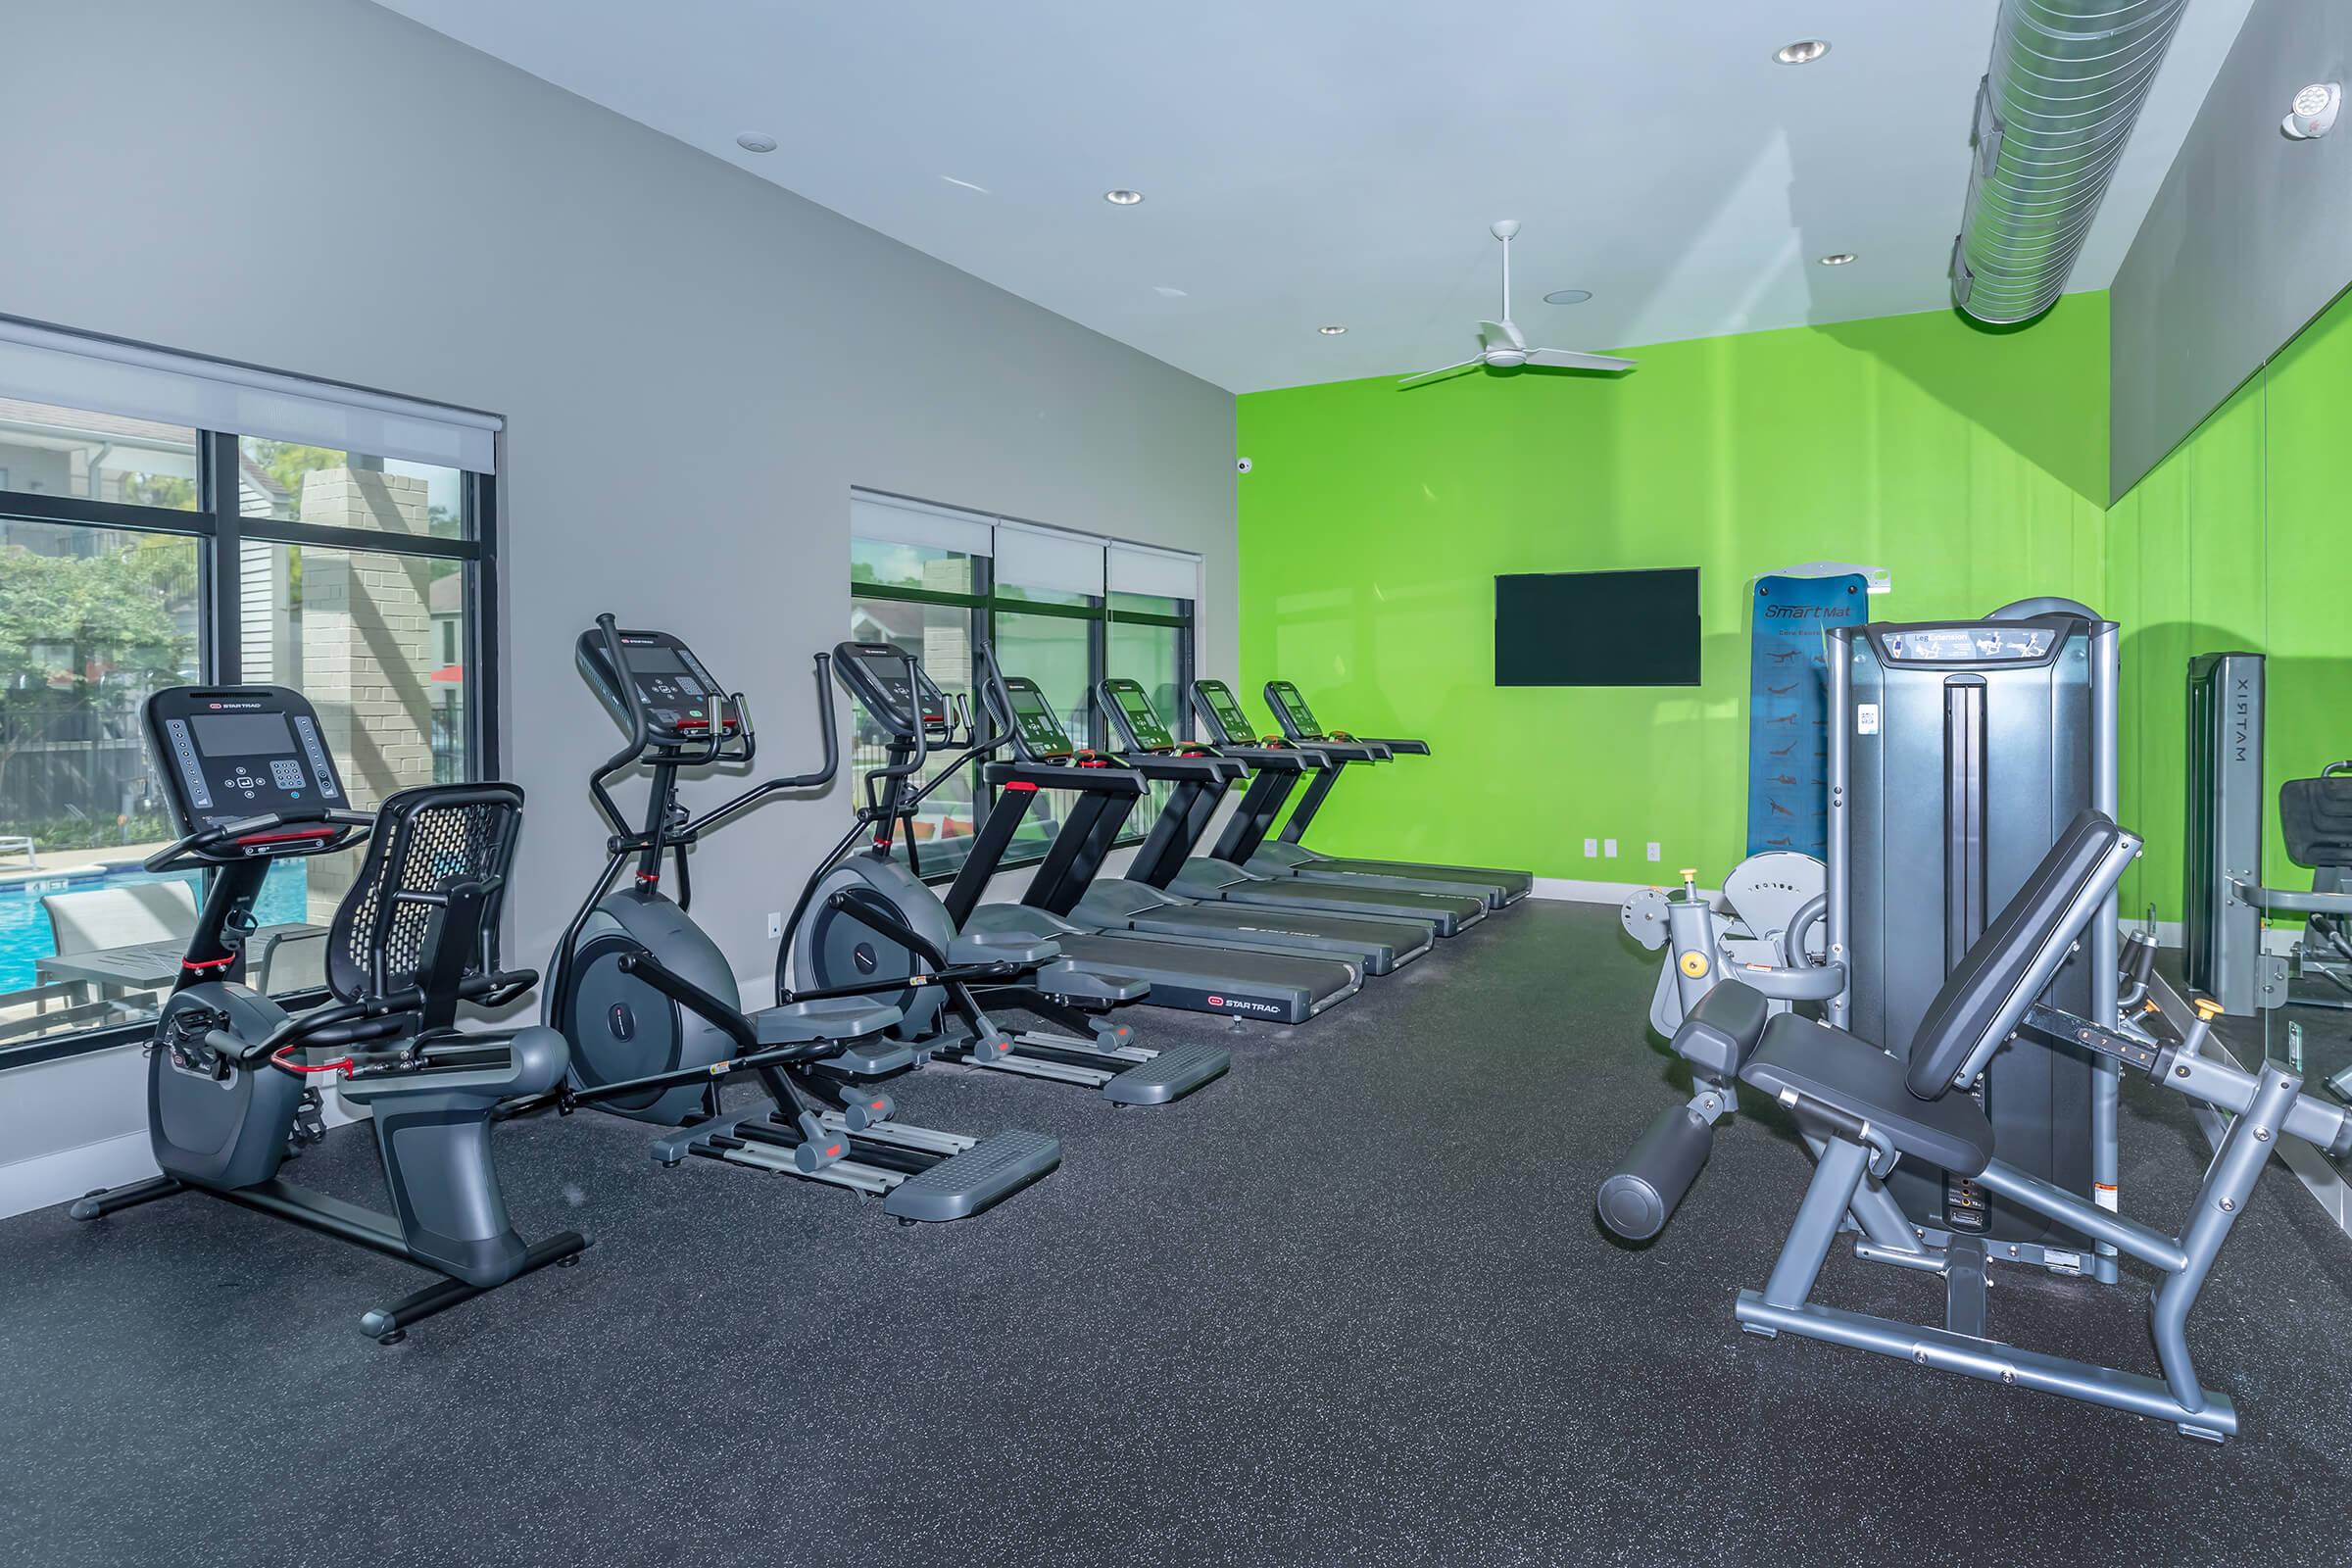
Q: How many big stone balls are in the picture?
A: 0